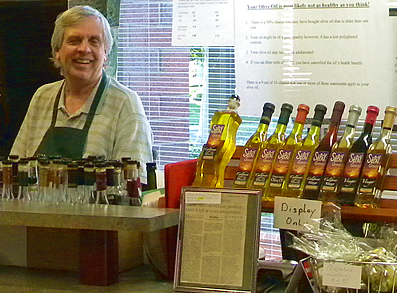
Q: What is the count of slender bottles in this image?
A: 8